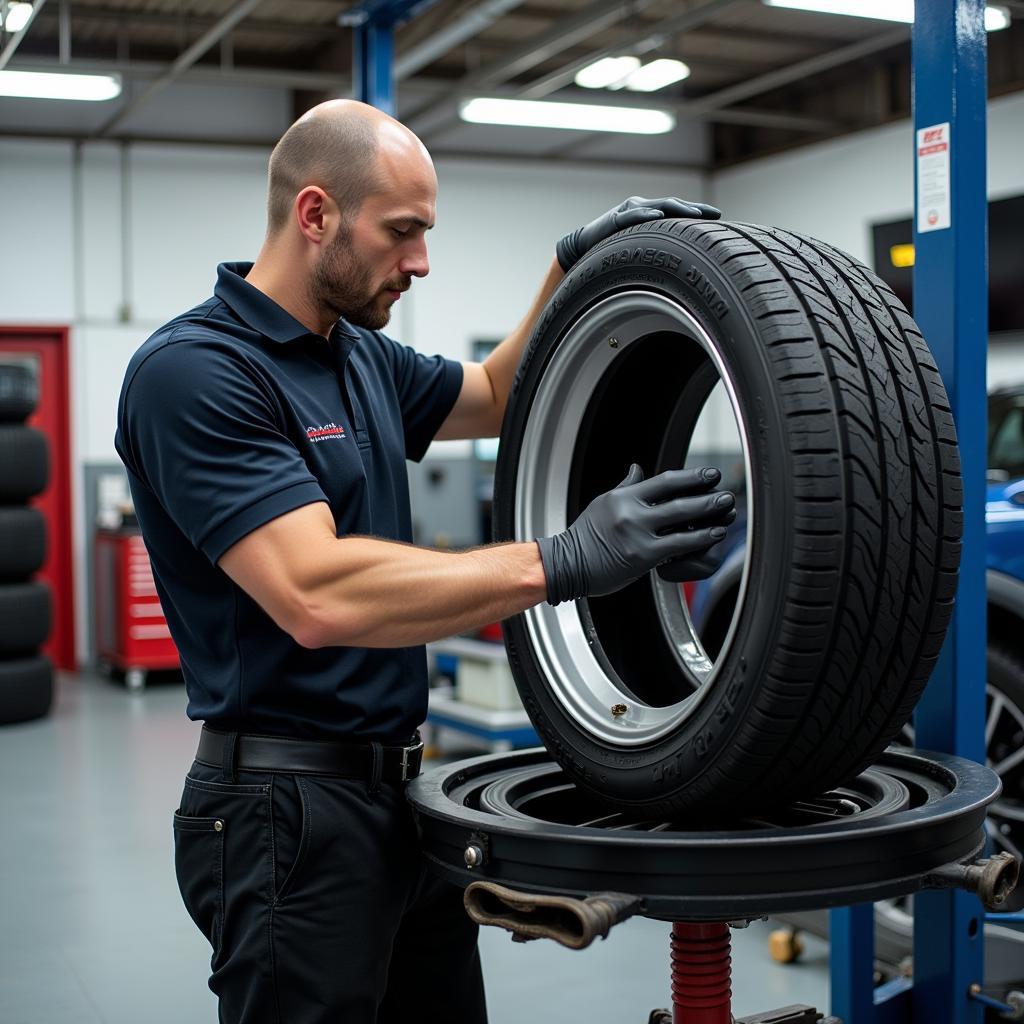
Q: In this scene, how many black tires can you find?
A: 7